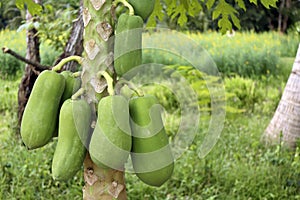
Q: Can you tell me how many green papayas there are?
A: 7